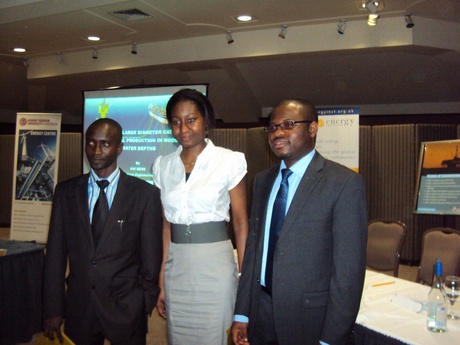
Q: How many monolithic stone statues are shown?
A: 0